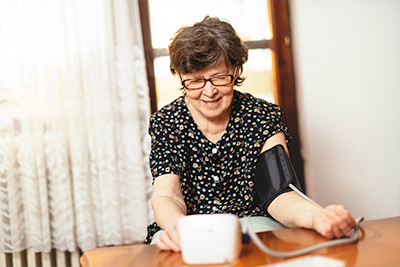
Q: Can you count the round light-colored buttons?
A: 3